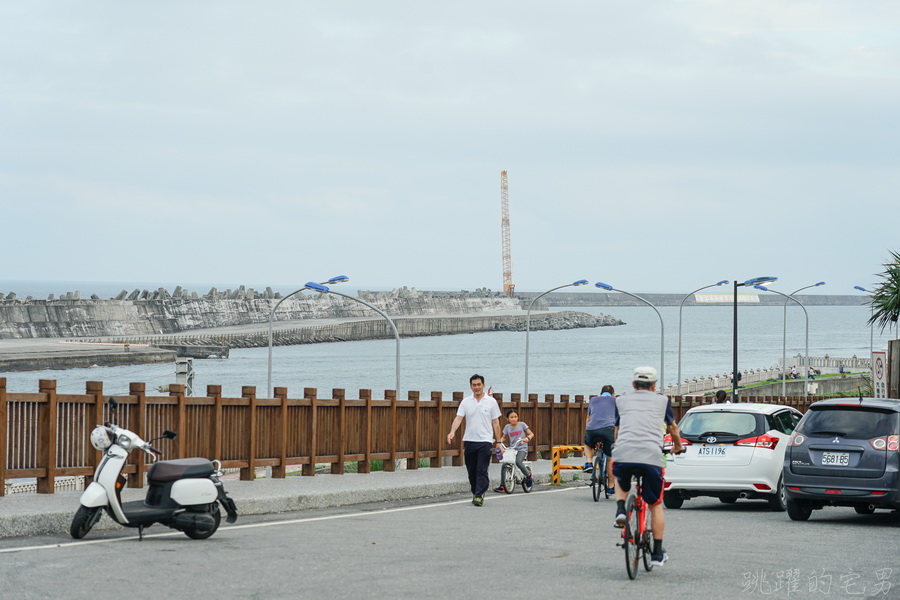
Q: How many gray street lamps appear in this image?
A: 8